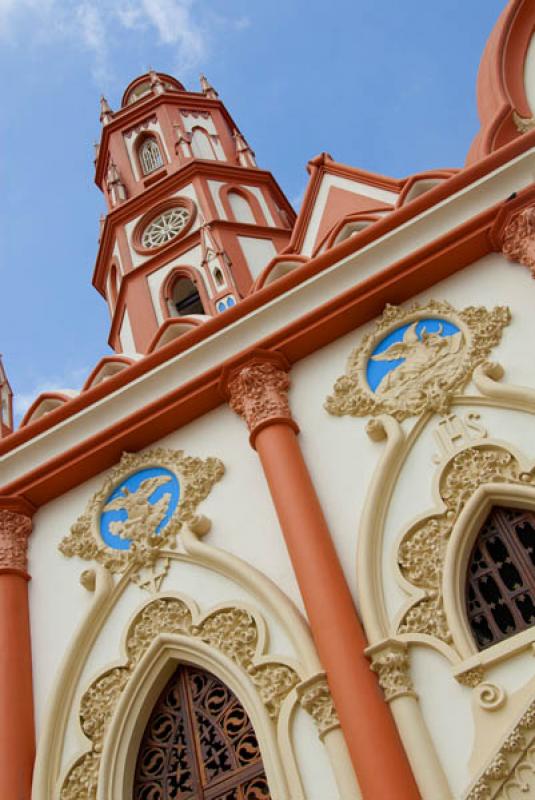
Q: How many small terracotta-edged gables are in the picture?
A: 6